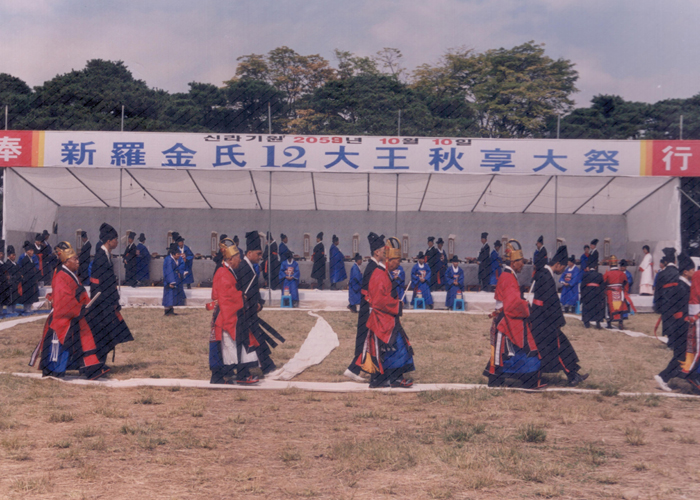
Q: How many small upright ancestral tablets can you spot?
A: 12